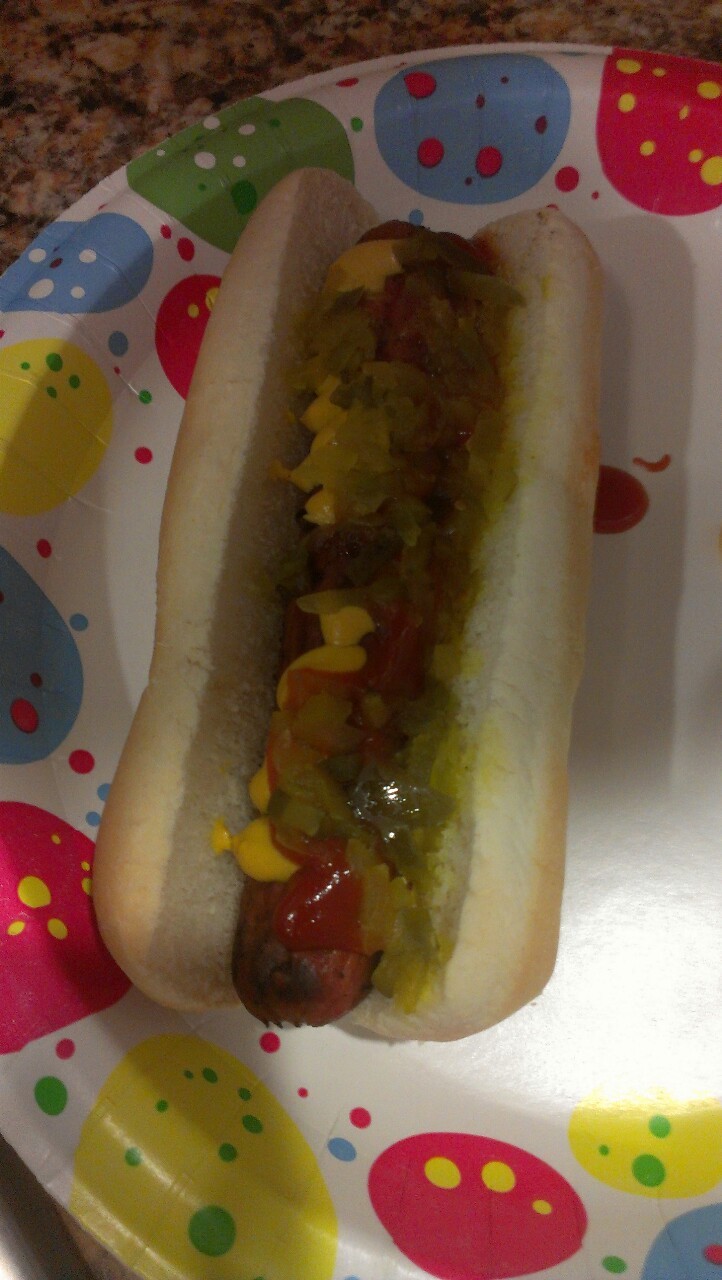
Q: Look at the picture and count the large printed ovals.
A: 12